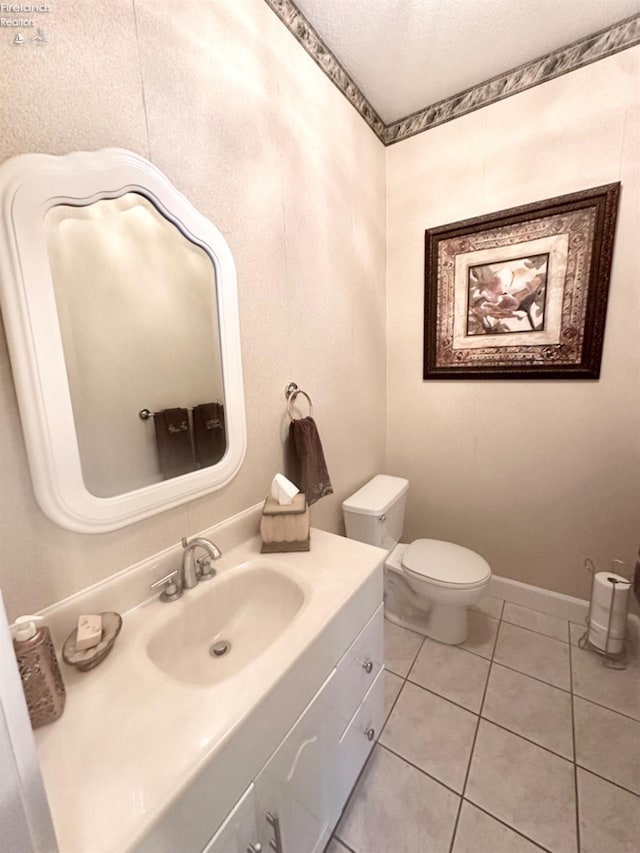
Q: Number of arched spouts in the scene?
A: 1